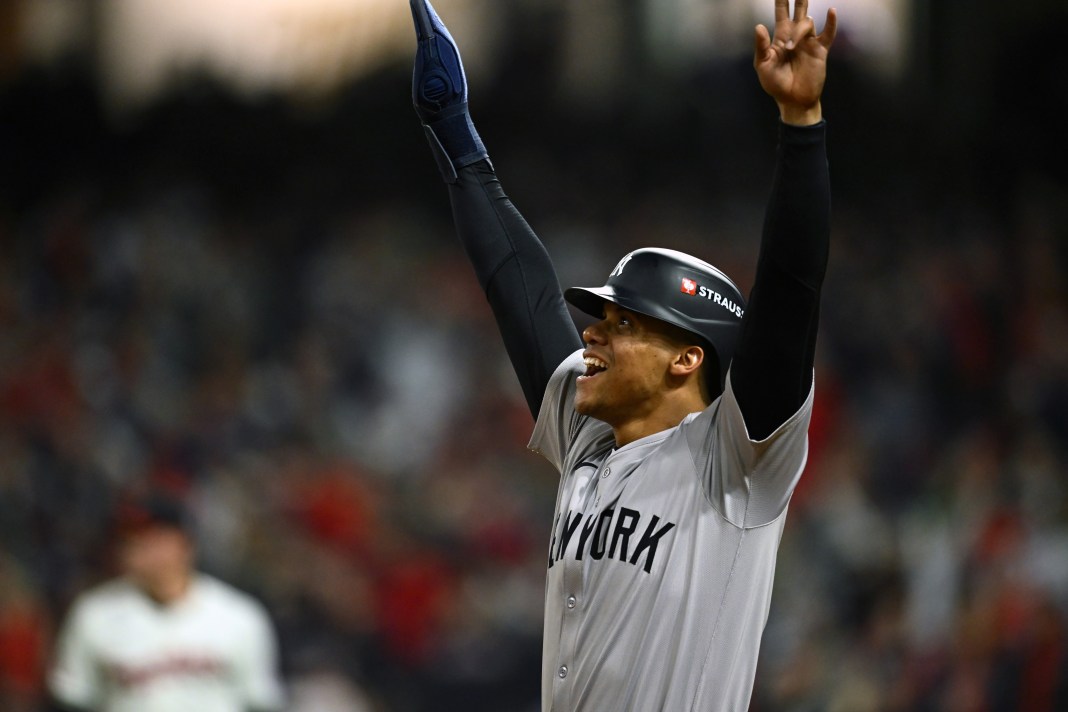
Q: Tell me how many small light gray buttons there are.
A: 3